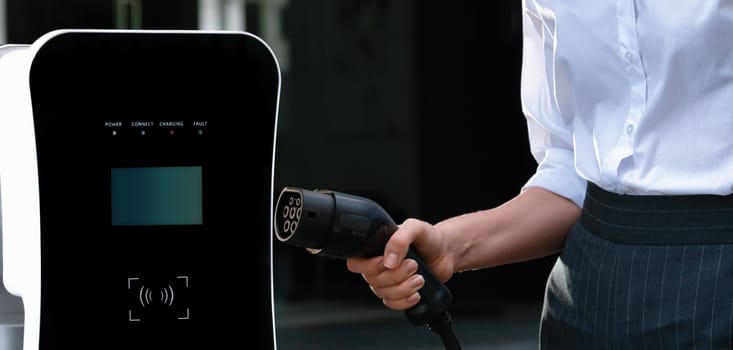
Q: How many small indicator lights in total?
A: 4